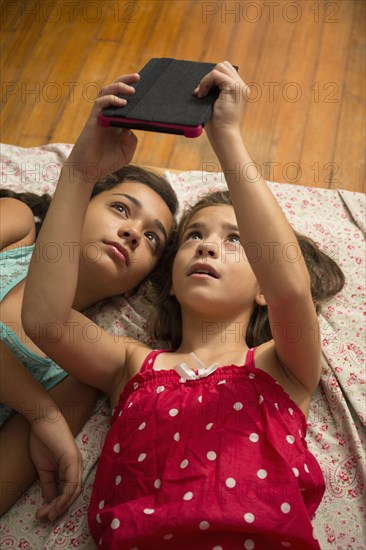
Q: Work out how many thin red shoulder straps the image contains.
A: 2